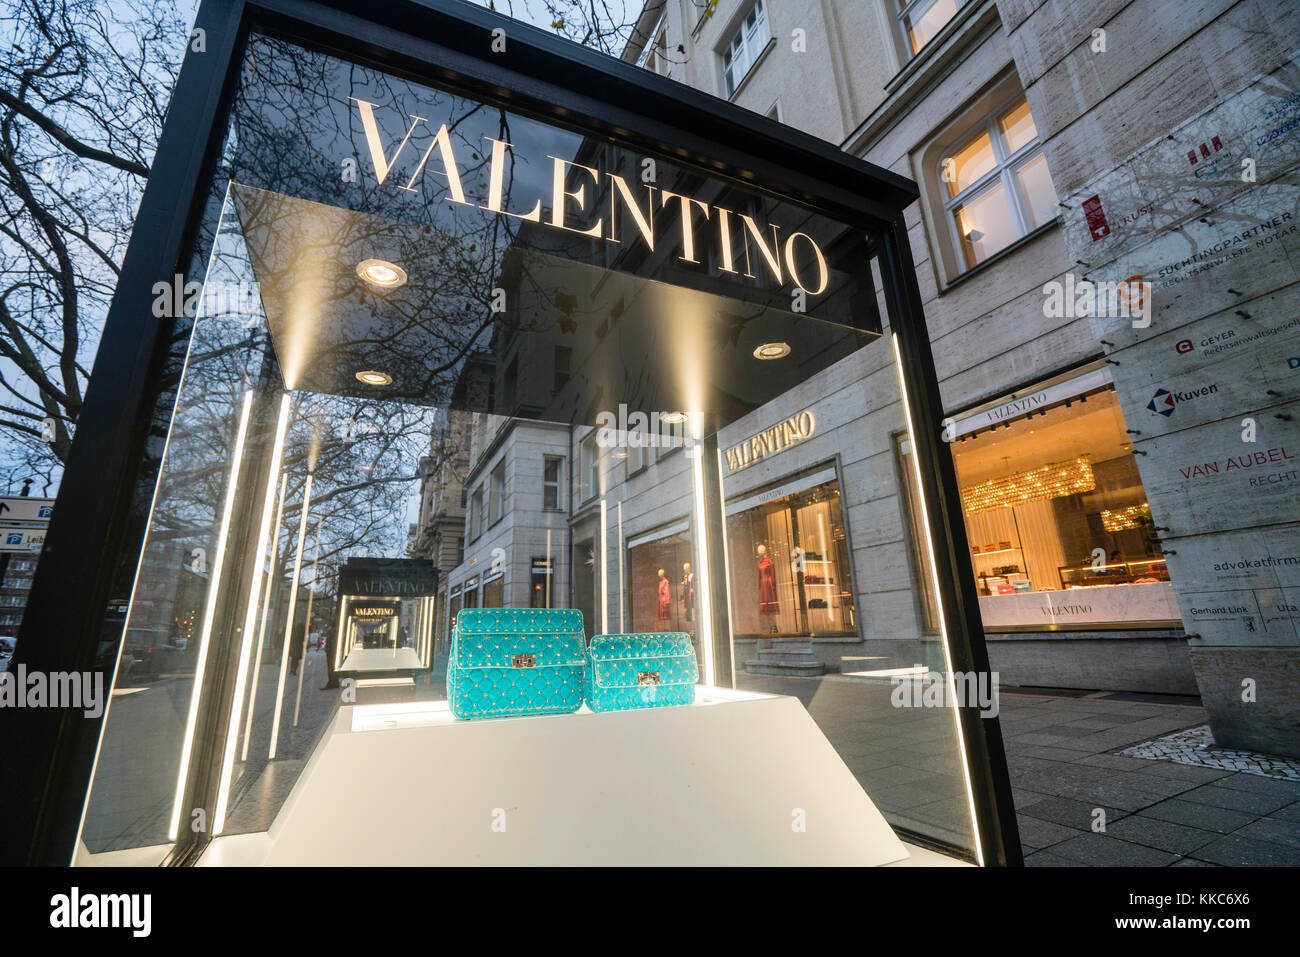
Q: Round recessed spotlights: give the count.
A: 4